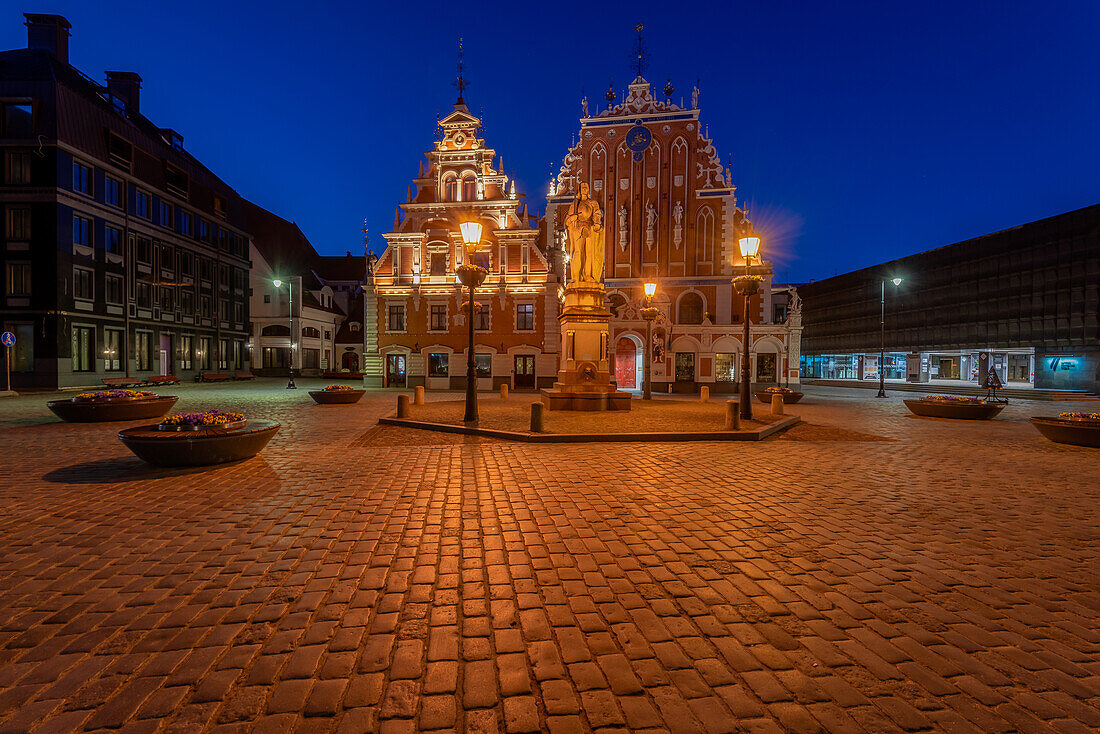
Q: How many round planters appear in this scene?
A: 6